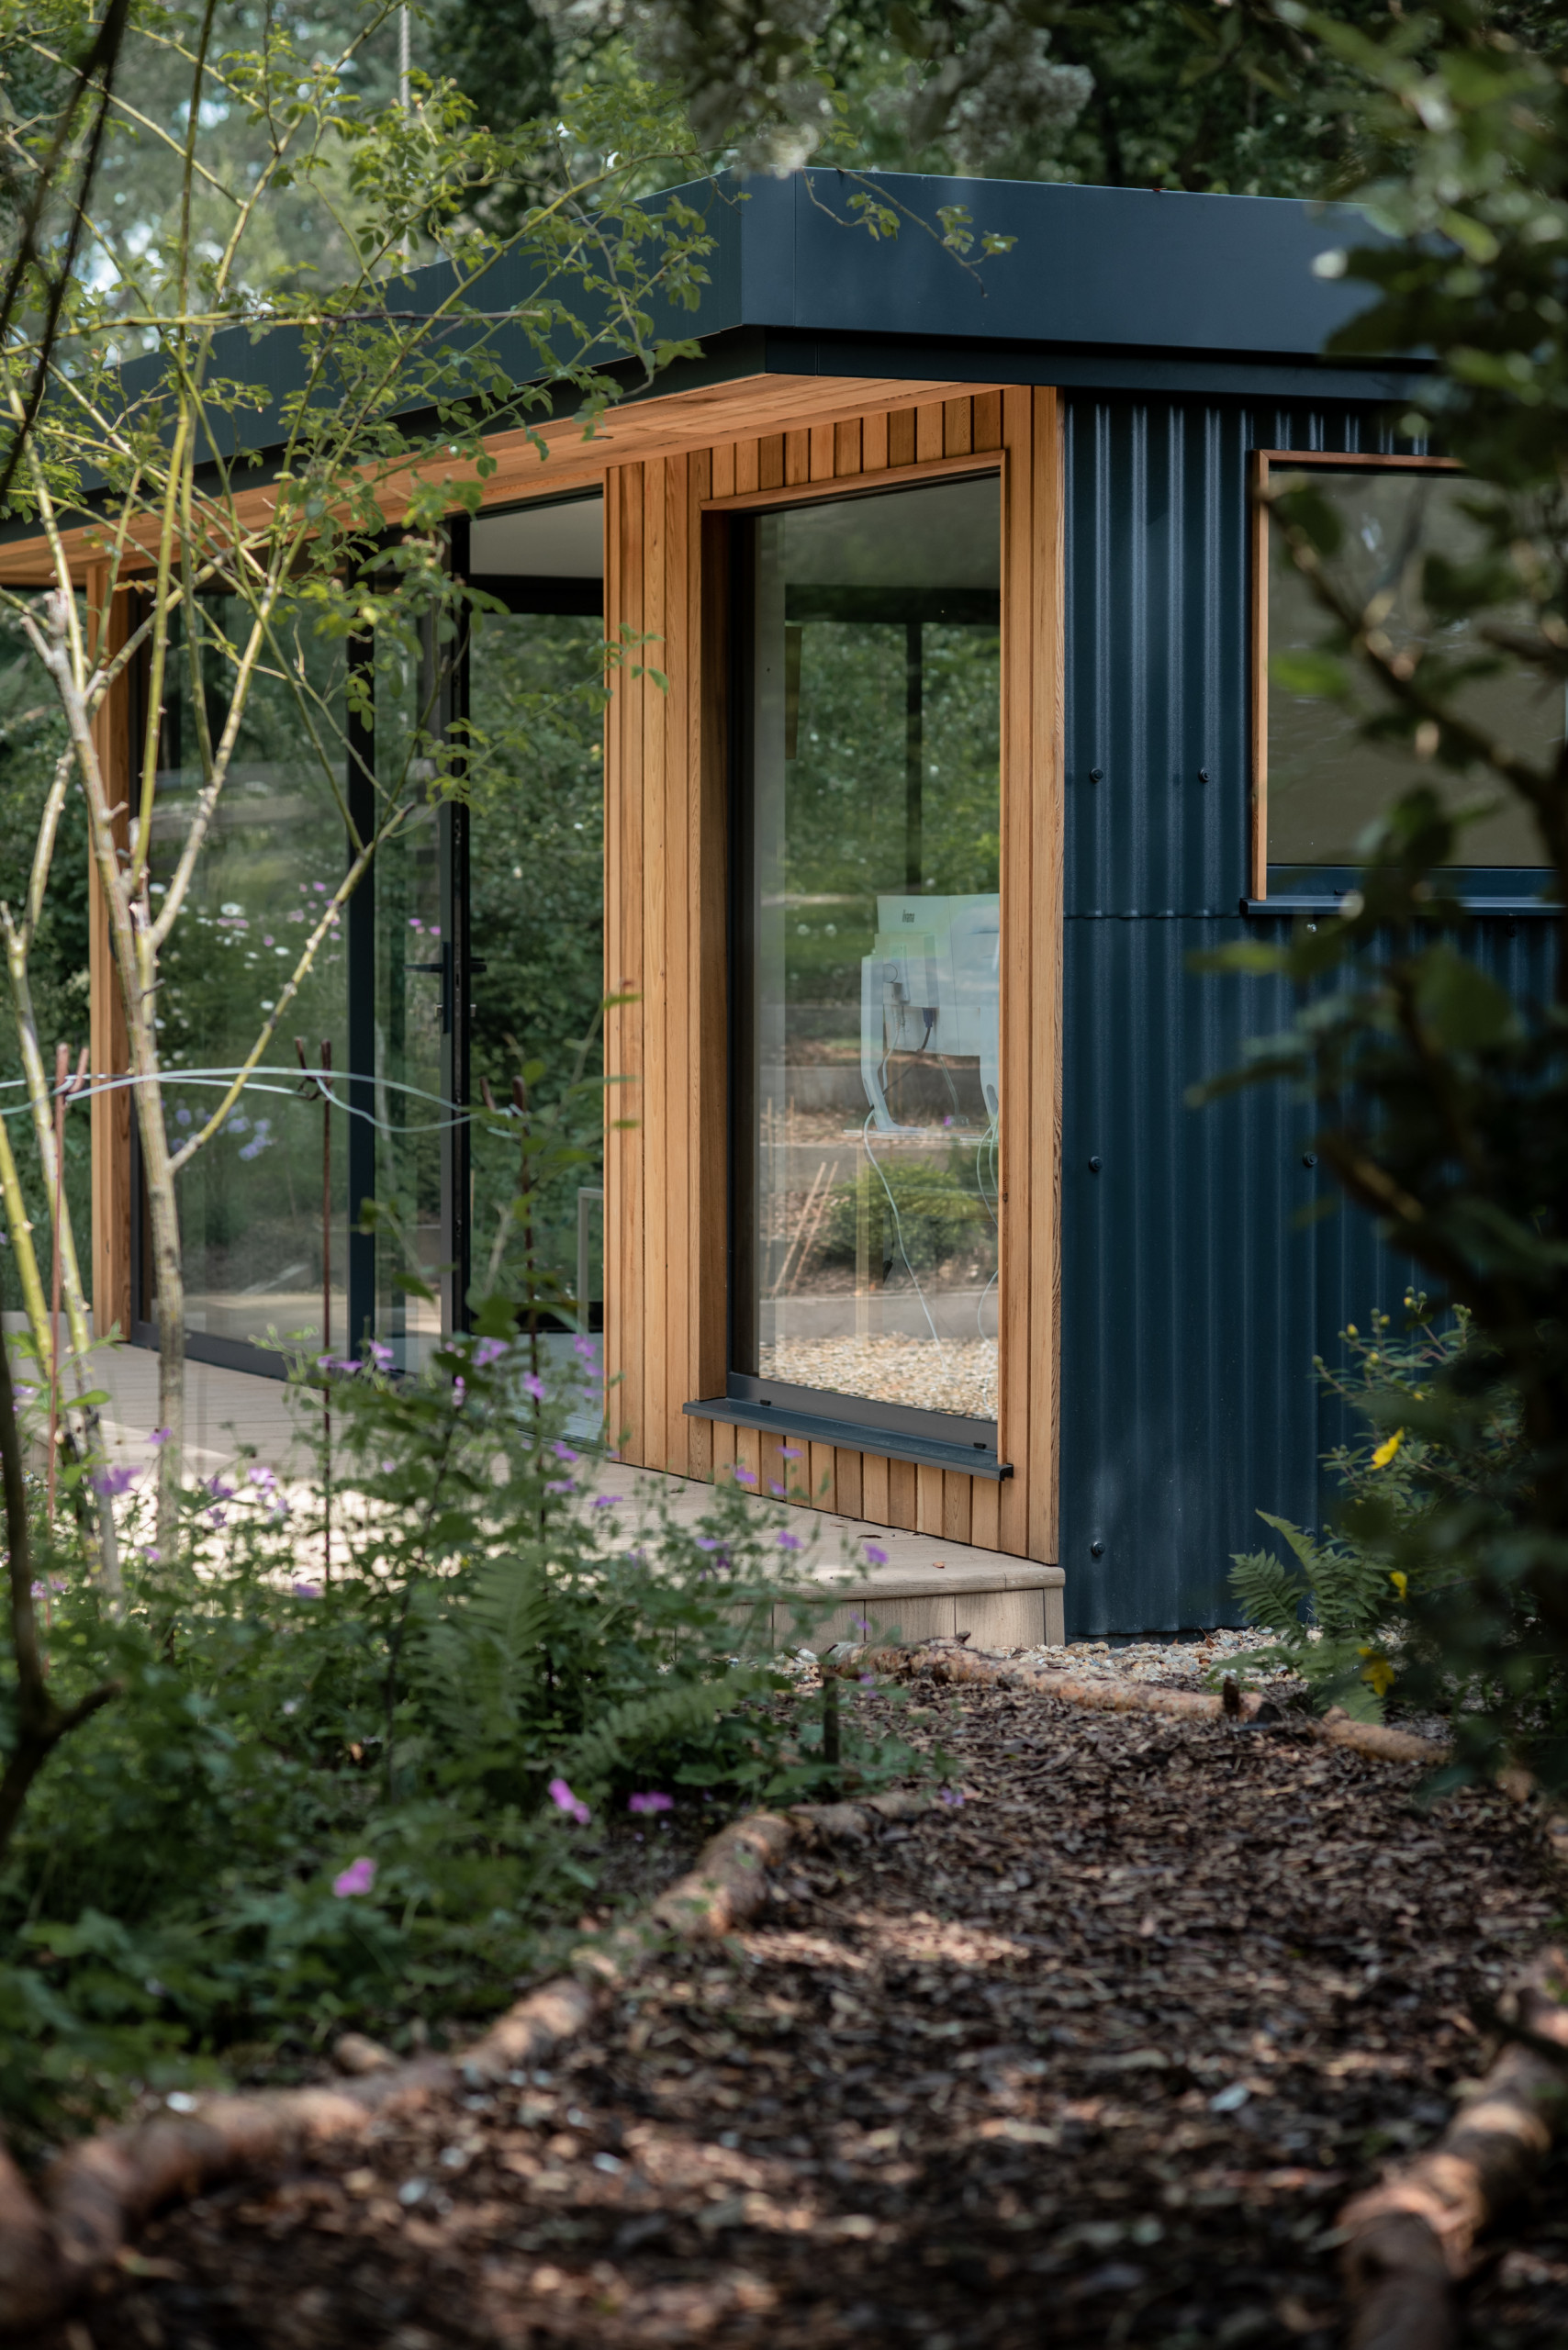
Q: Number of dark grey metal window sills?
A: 2